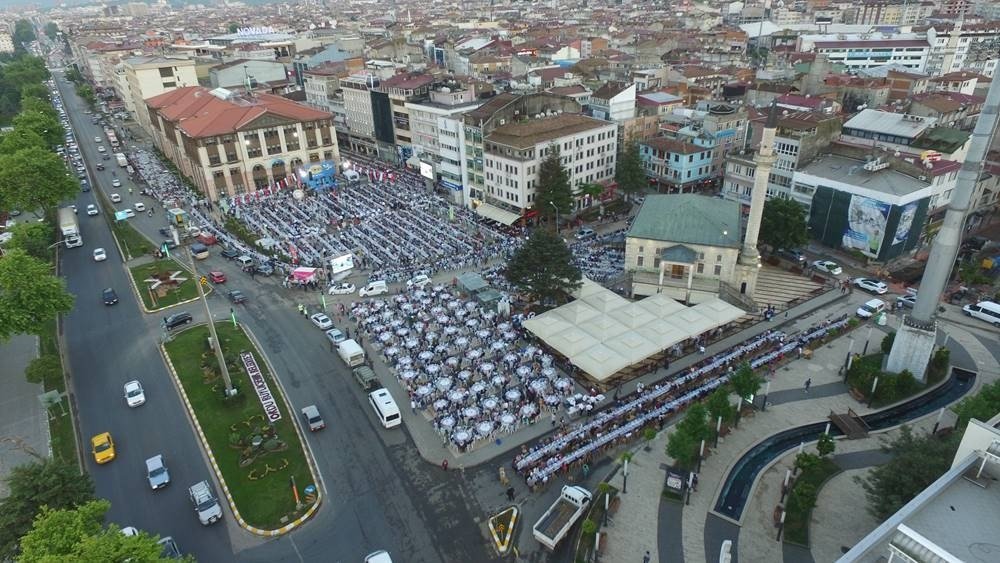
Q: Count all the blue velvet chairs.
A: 0